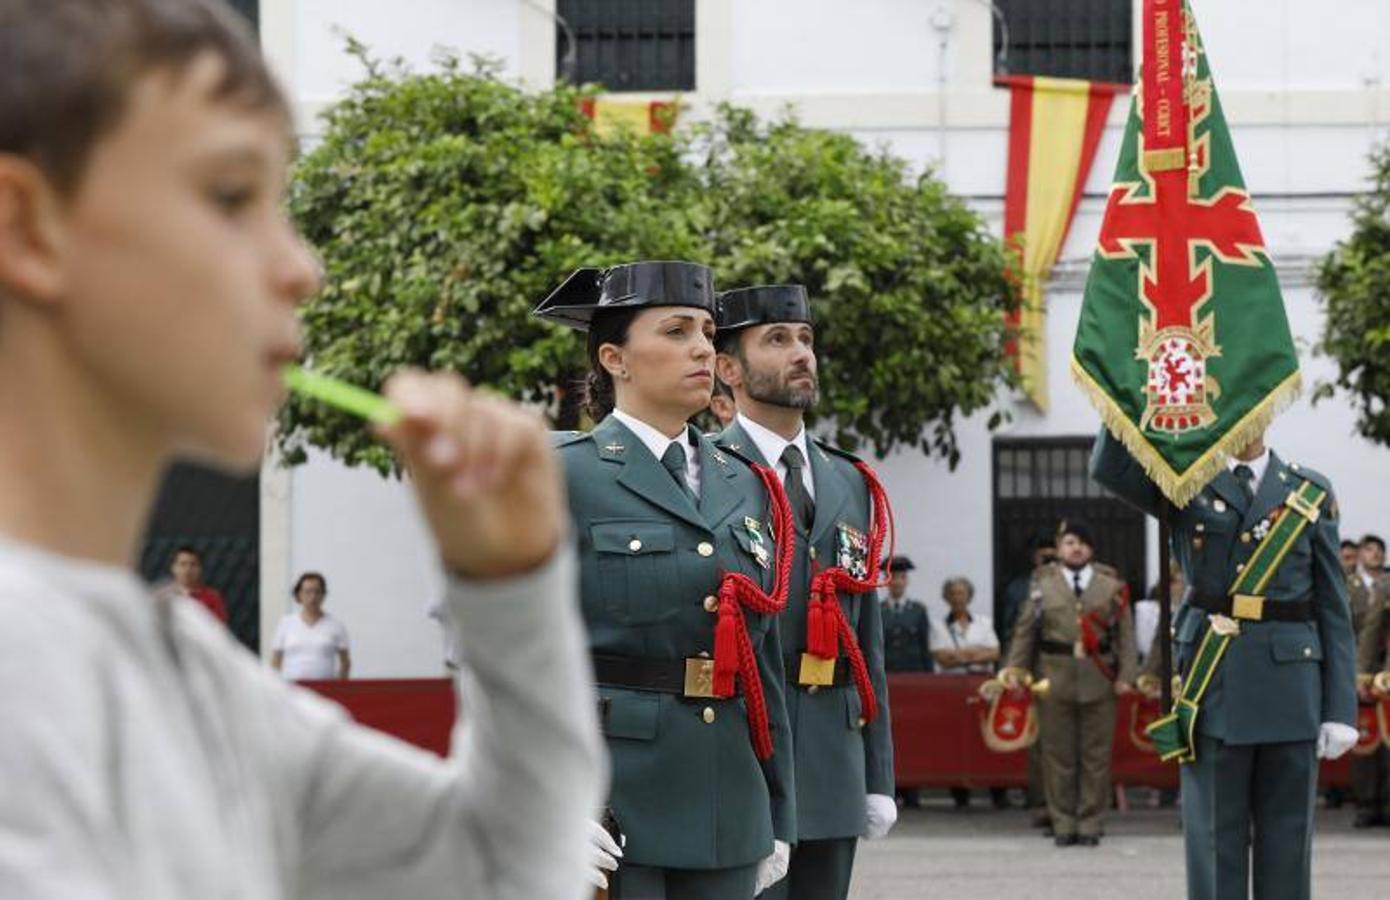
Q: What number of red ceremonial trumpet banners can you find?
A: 4